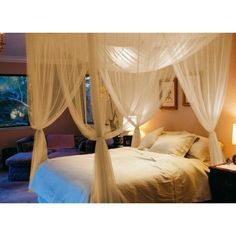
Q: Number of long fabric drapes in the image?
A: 4